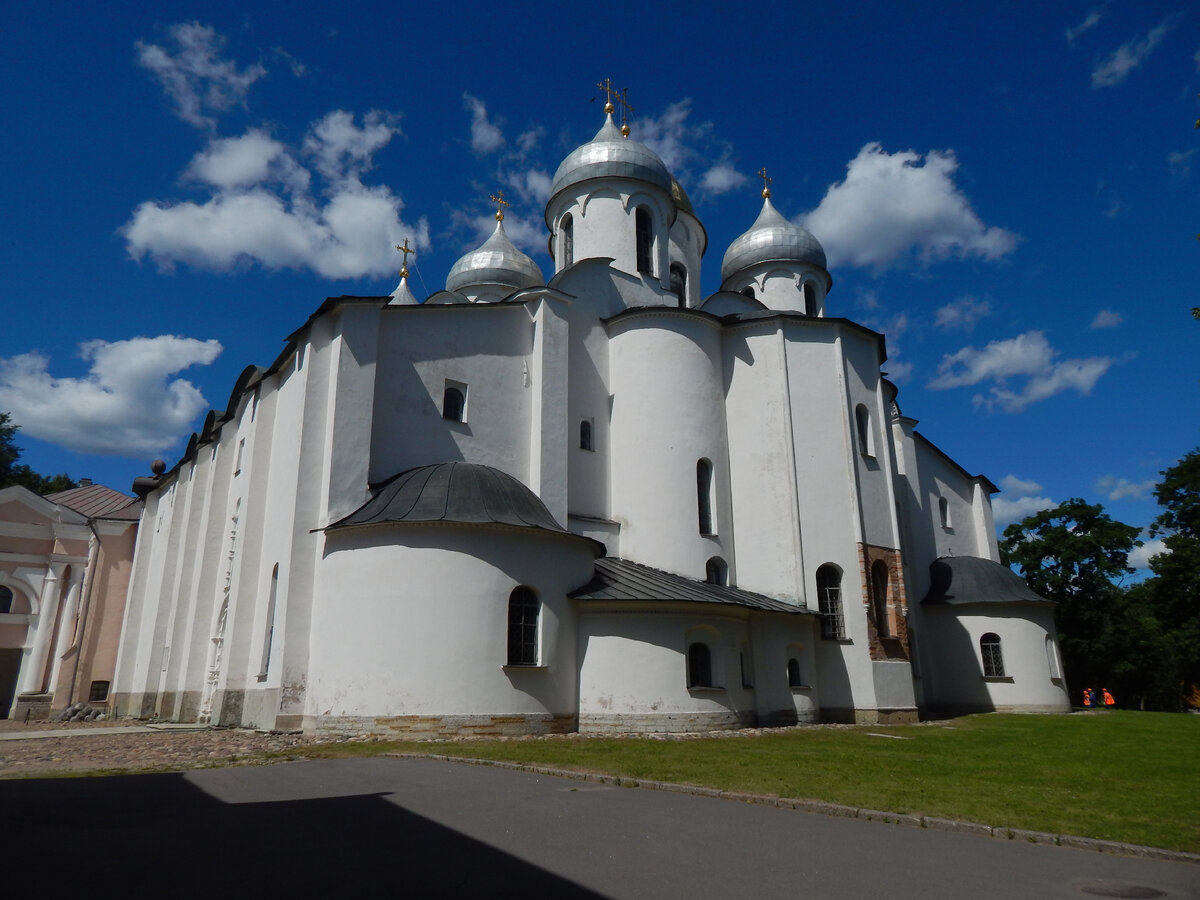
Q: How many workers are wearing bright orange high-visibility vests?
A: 2